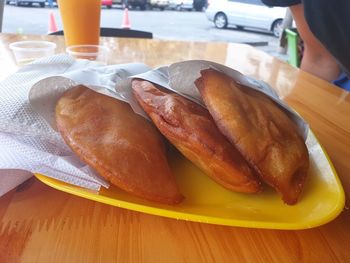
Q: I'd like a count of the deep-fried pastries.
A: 3